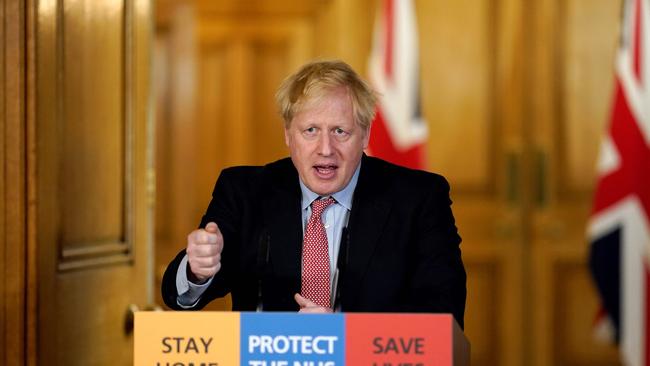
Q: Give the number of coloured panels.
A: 3